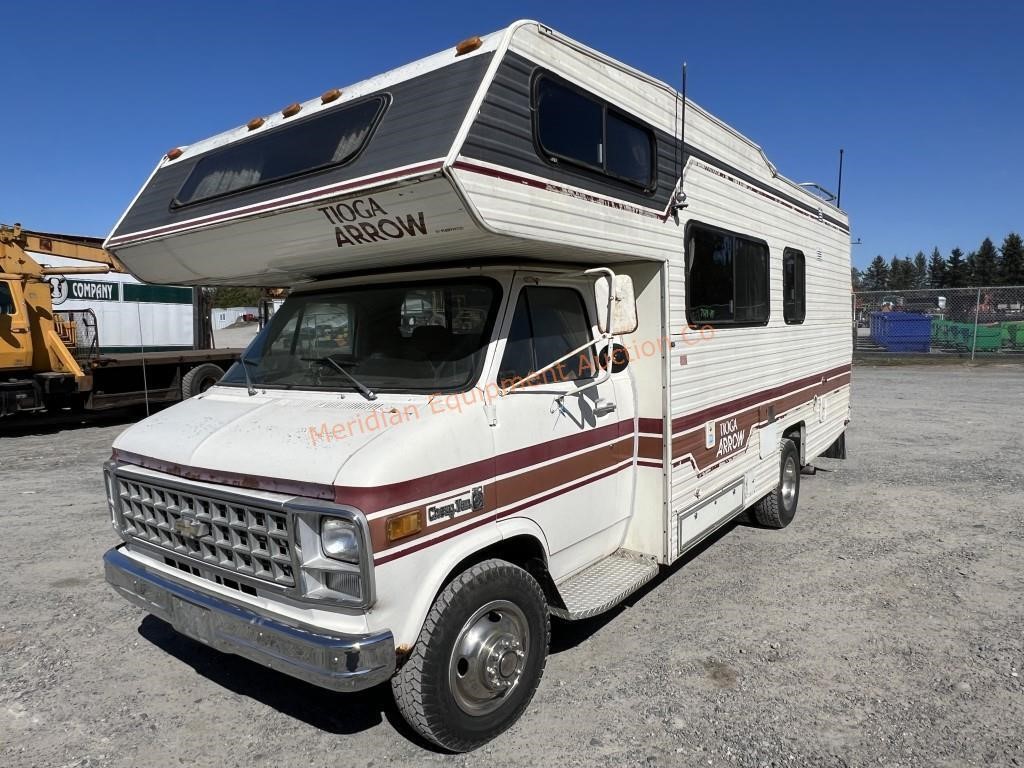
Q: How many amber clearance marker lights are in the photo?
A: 5